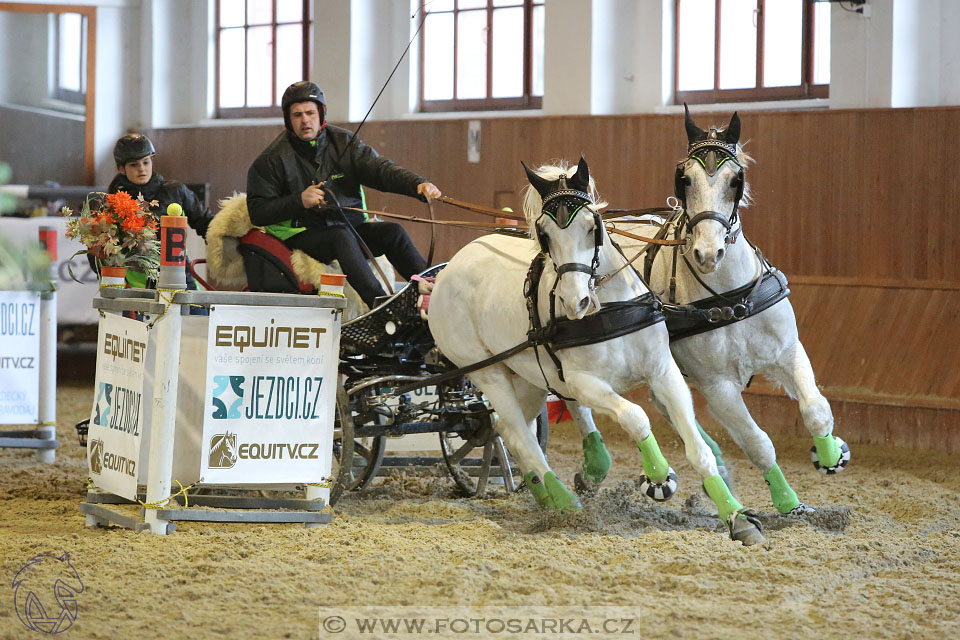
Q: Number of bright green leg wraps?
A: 8